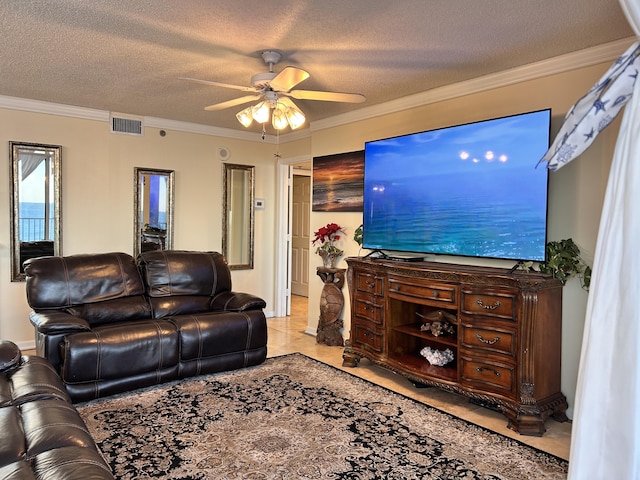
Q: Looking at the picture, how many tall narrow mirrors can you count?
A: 3